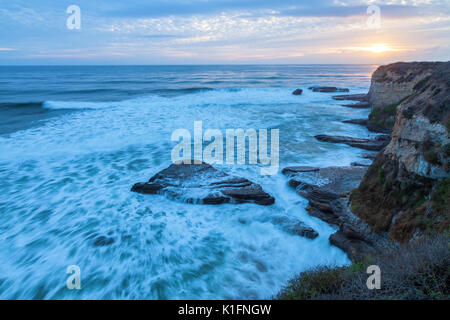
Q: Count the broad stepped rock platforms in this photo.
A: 2